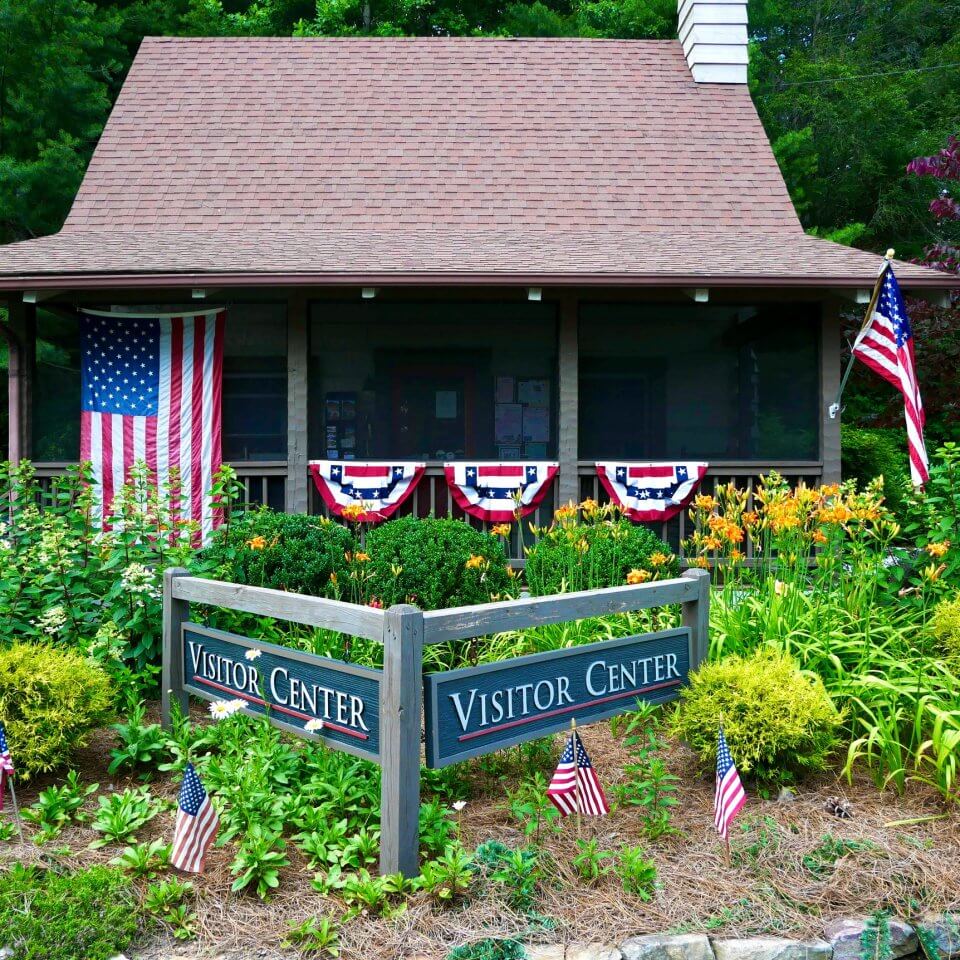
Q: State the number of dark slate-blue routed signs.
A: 2